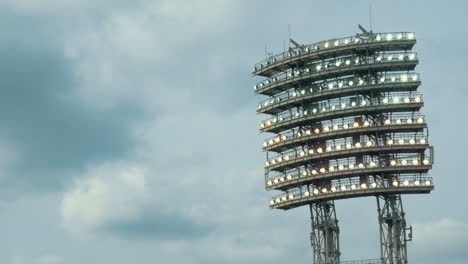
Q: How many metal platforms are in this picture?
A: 8